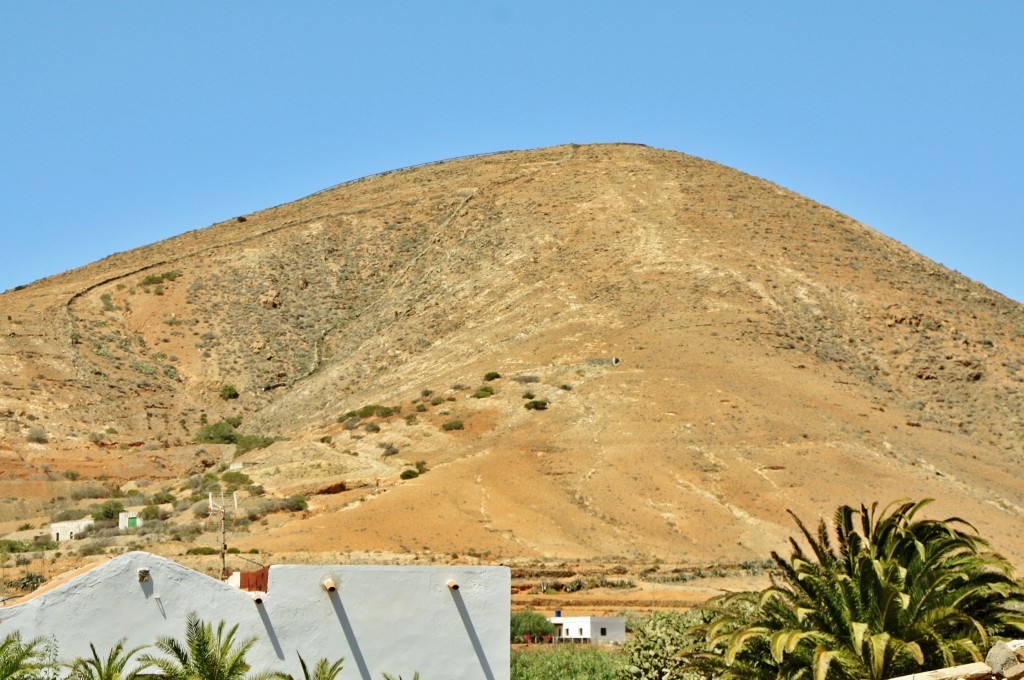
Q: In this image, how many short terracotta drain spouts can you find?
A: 3